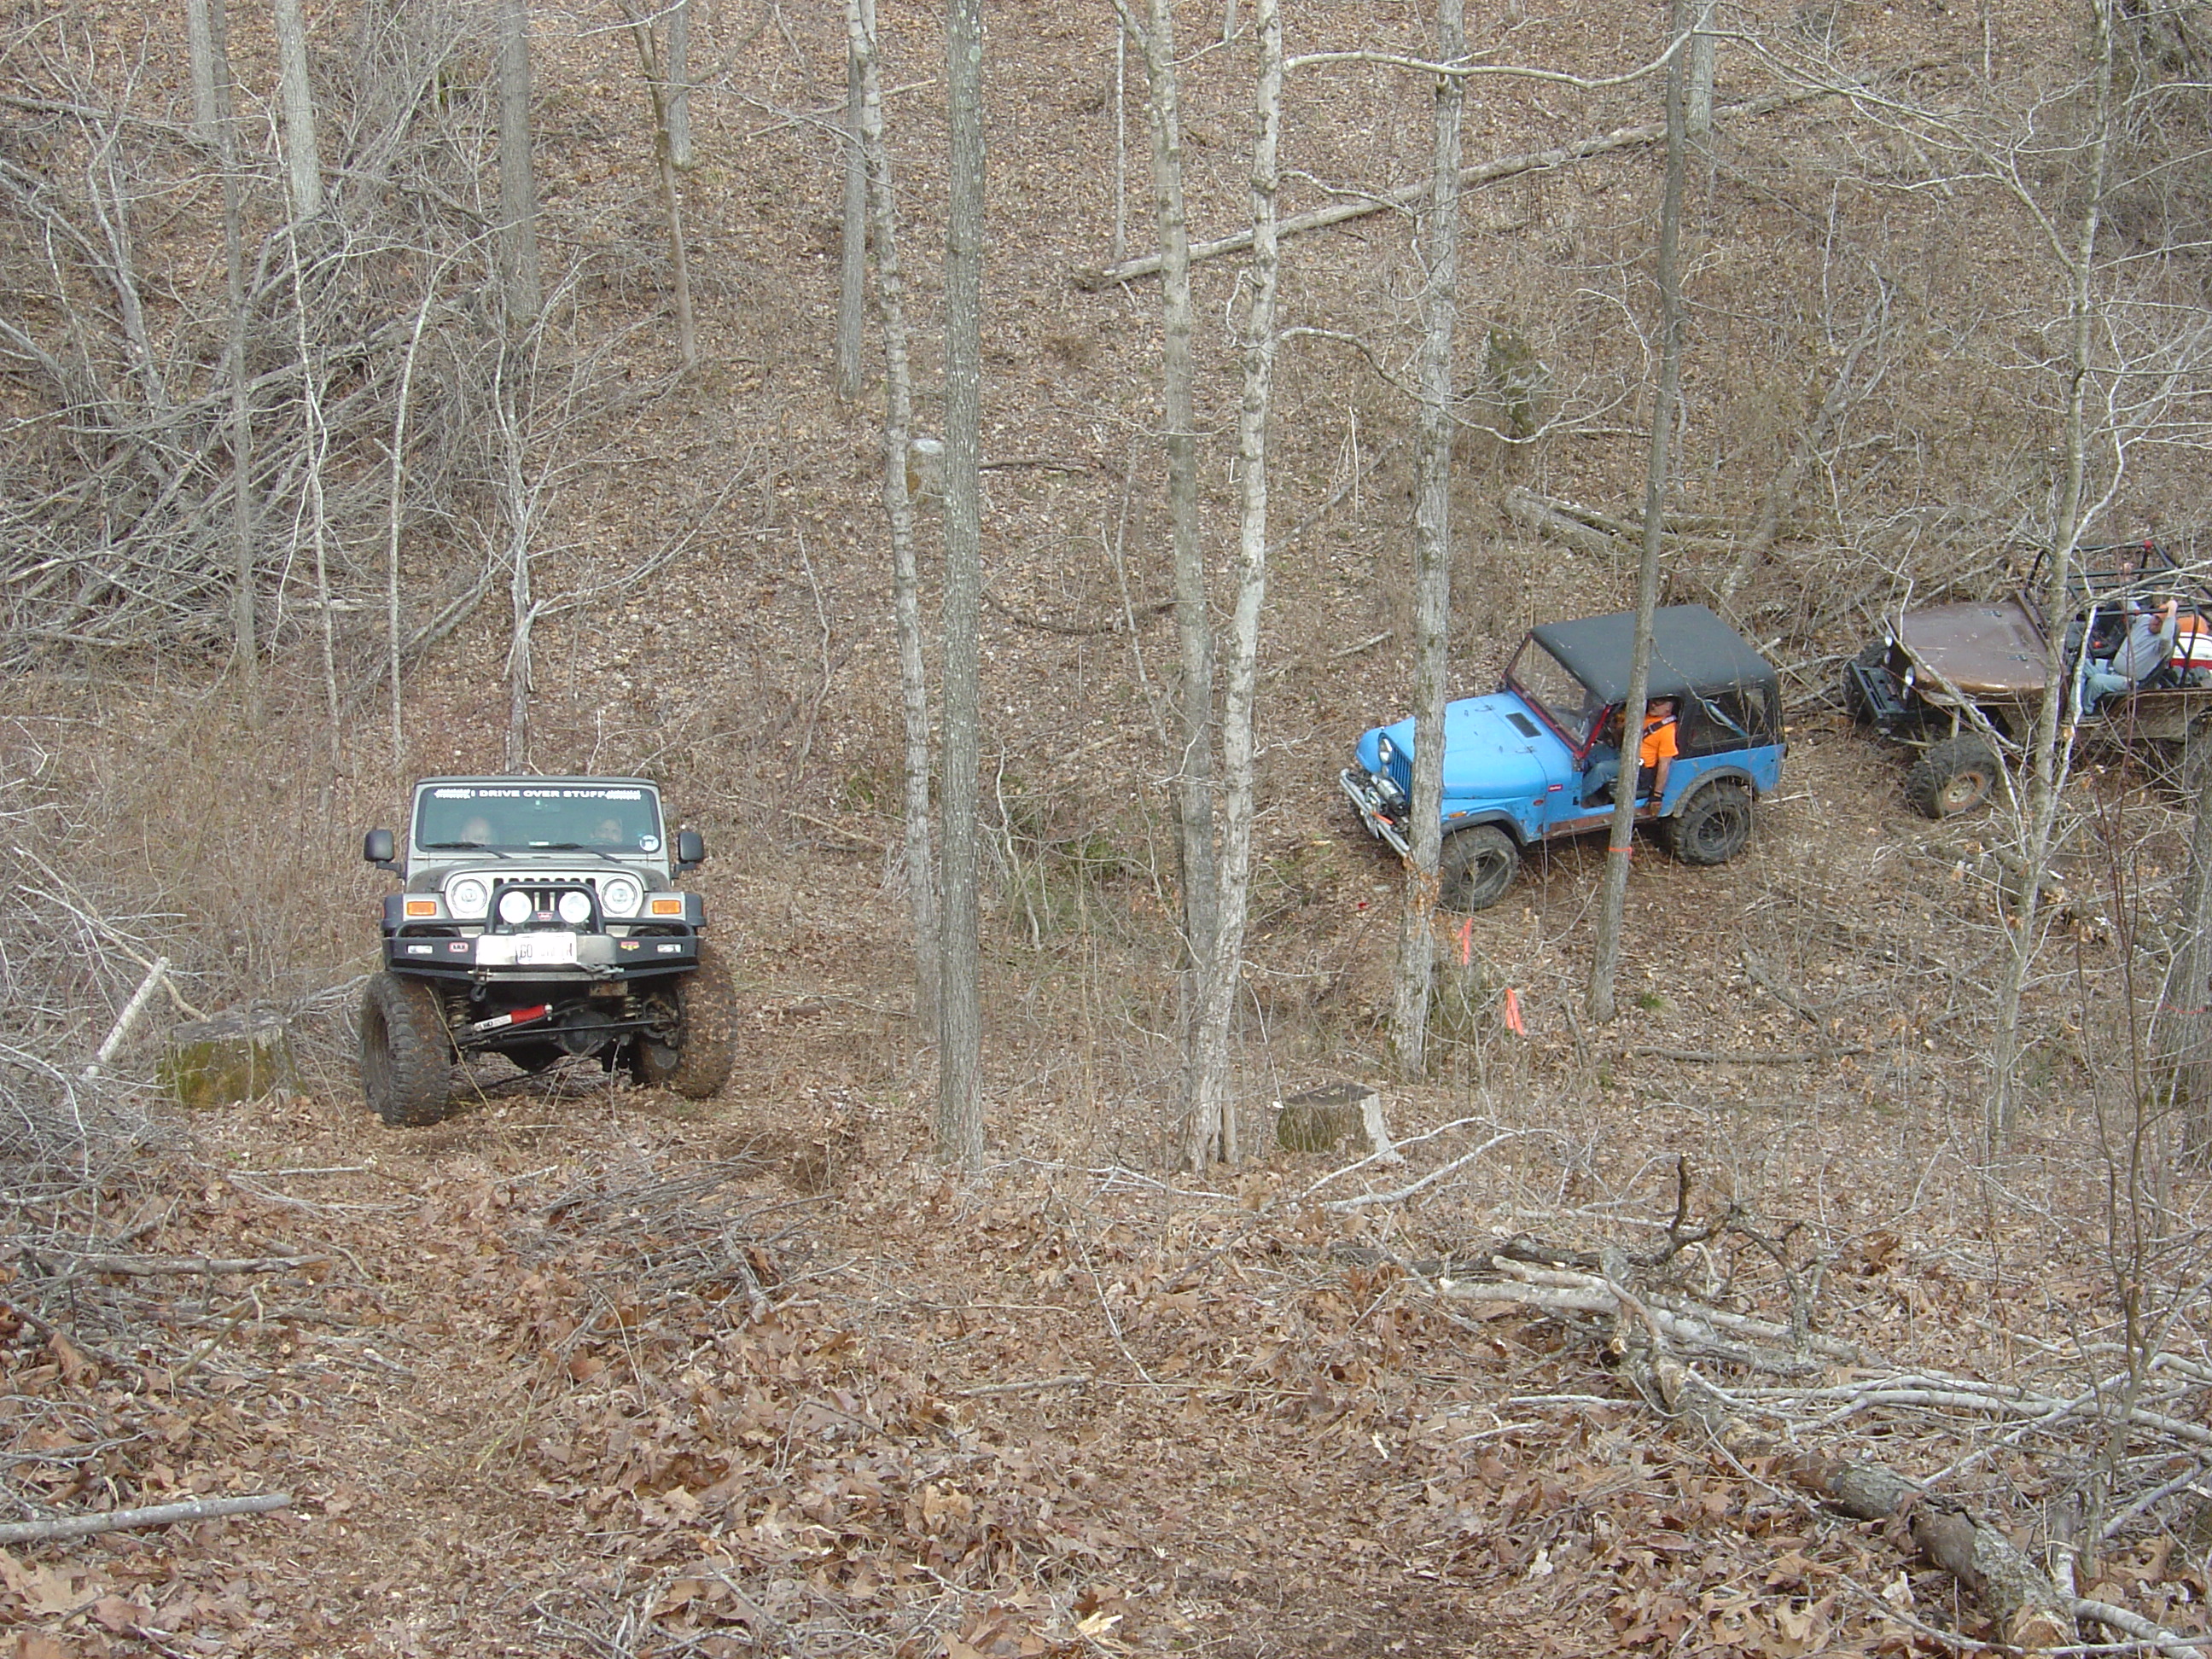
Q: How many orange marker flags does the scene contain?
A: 2